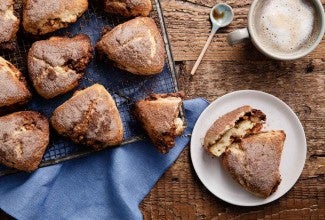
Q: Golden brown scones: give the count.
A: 11